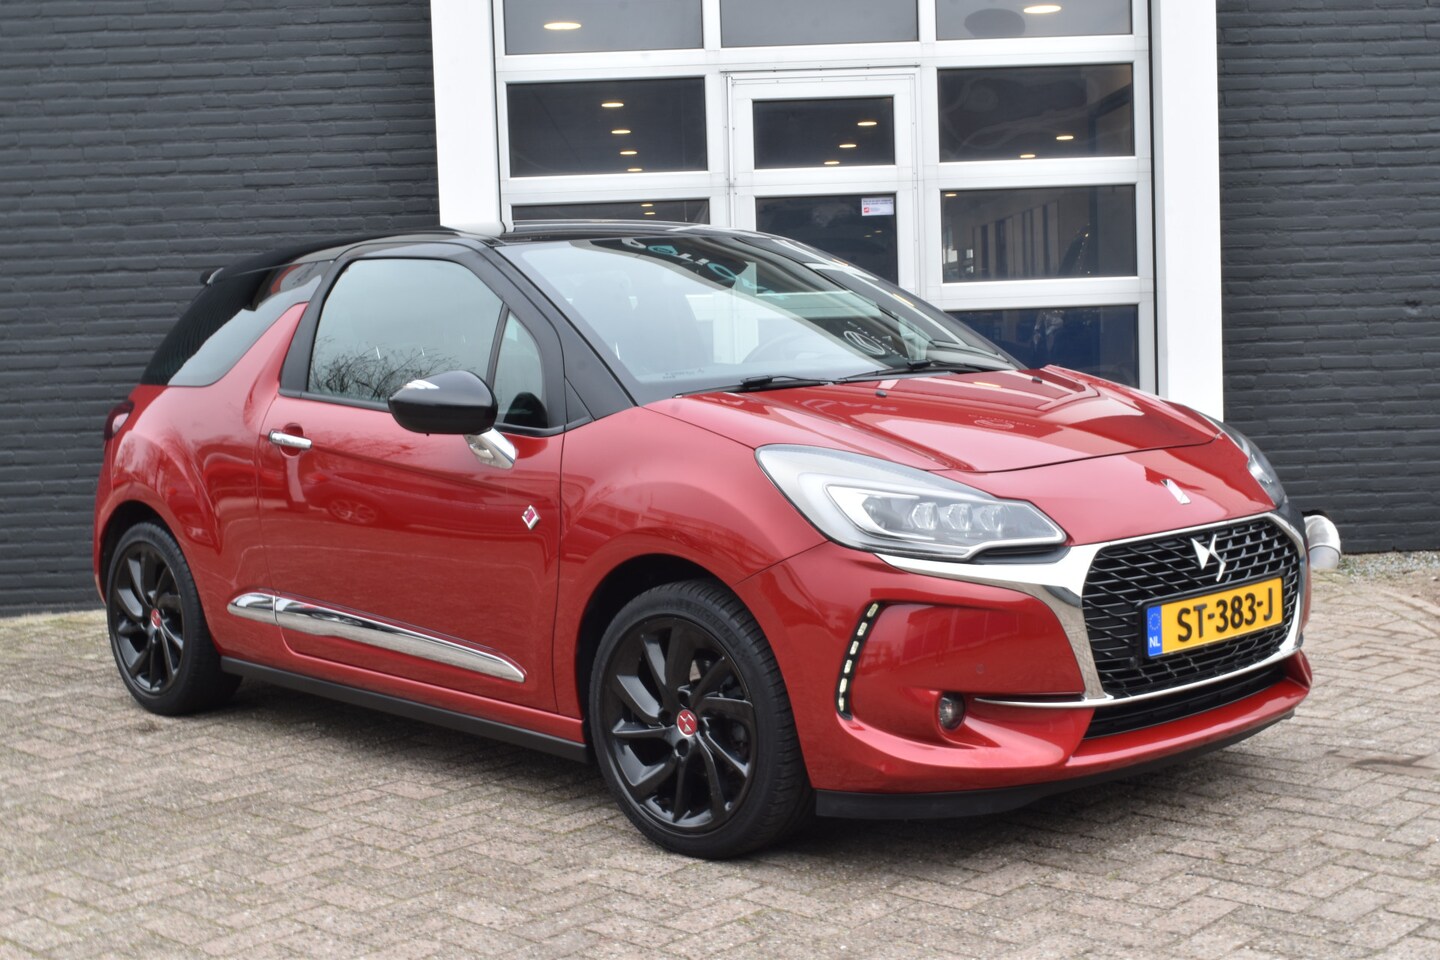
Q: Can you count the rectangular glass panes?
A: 10